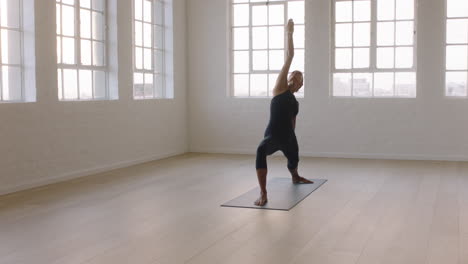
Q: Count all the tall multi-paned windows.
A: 6